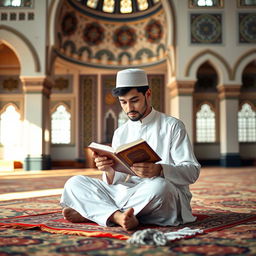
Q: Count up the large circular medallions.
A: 4